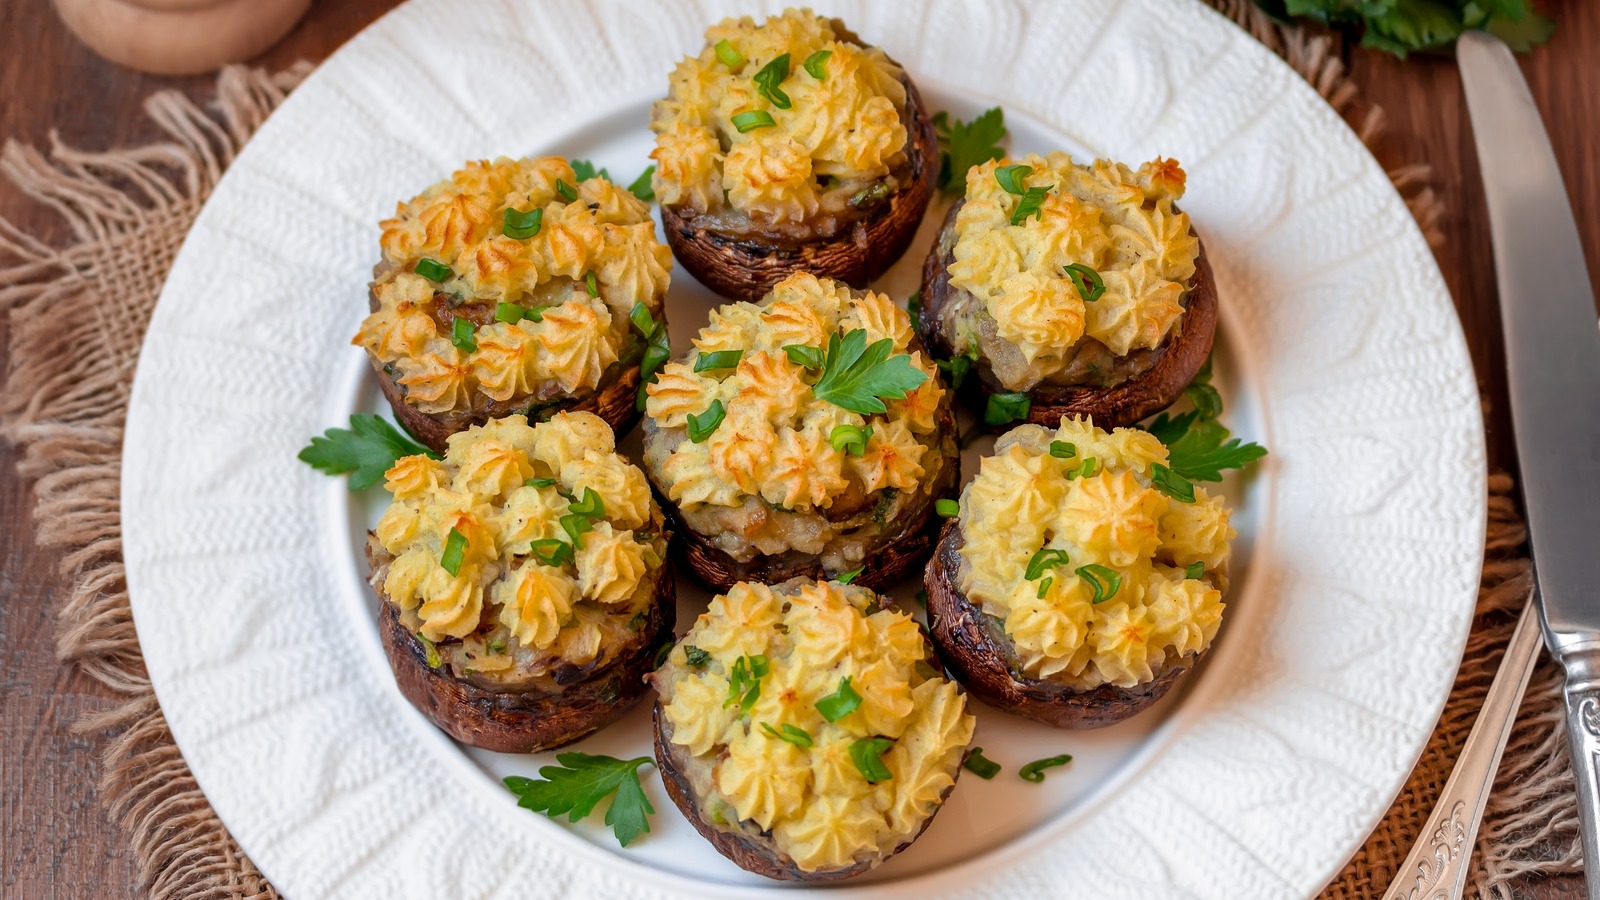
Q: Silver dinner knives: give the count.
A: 1